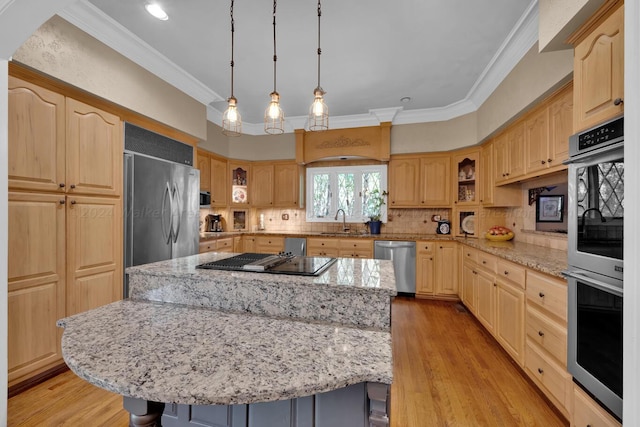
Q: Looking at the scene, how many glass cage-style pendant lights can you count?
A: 3